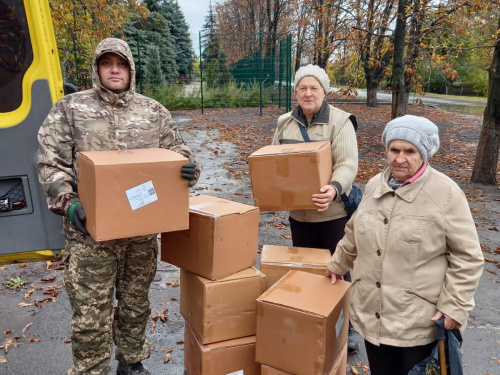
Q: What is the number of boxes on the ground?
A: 6